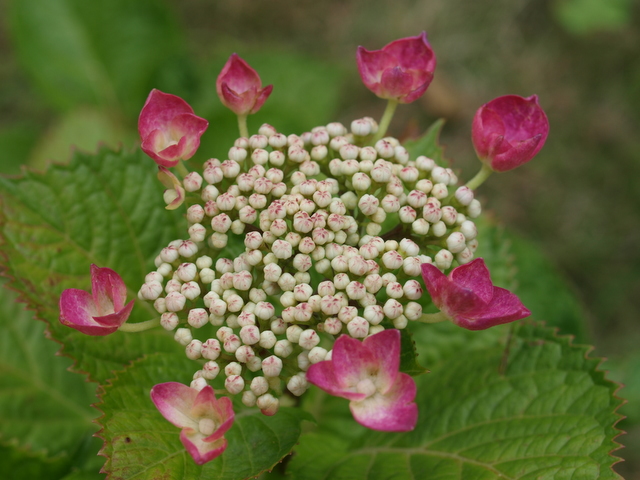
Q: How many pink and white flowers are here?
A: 8